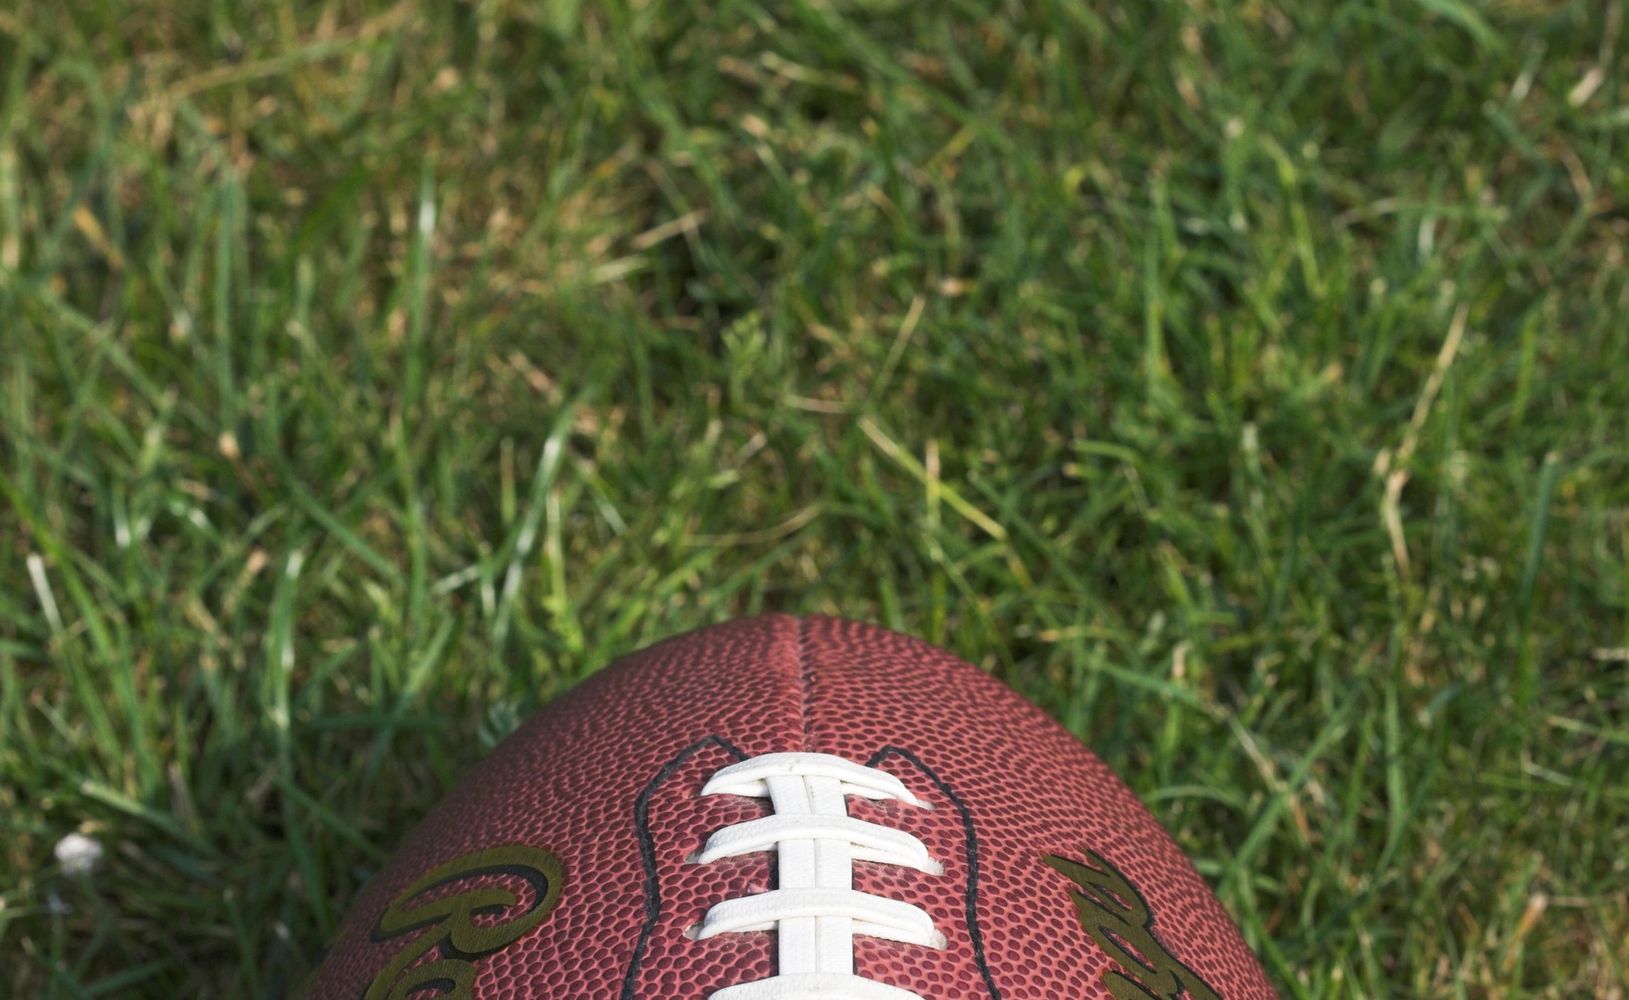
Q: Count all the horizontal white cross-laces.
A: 4